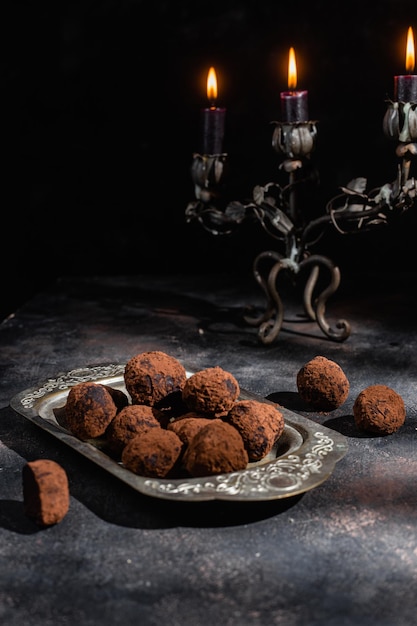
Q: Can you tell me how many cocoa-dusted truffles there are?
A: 11